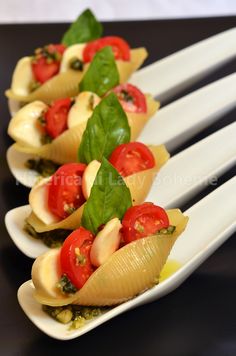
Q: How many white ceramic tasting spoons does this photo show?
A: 4